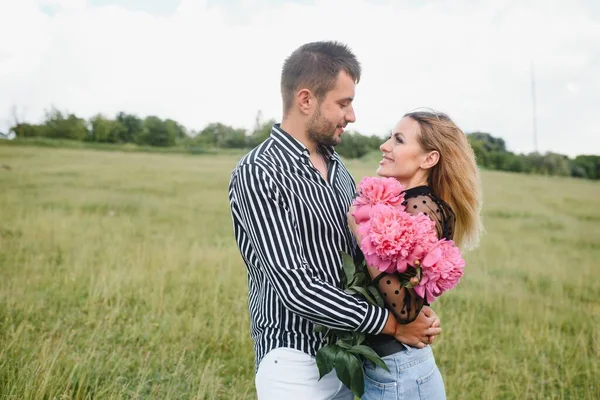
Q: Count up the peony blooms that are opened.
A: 4